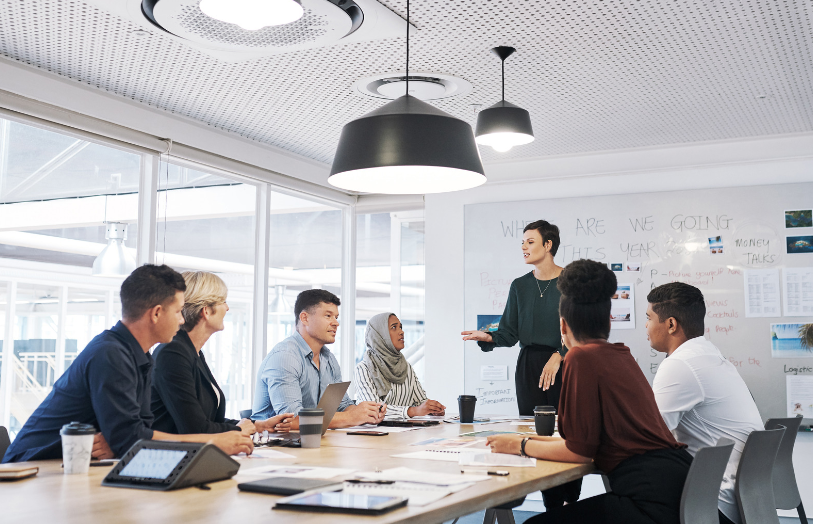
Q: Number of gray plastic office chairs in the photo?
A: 3